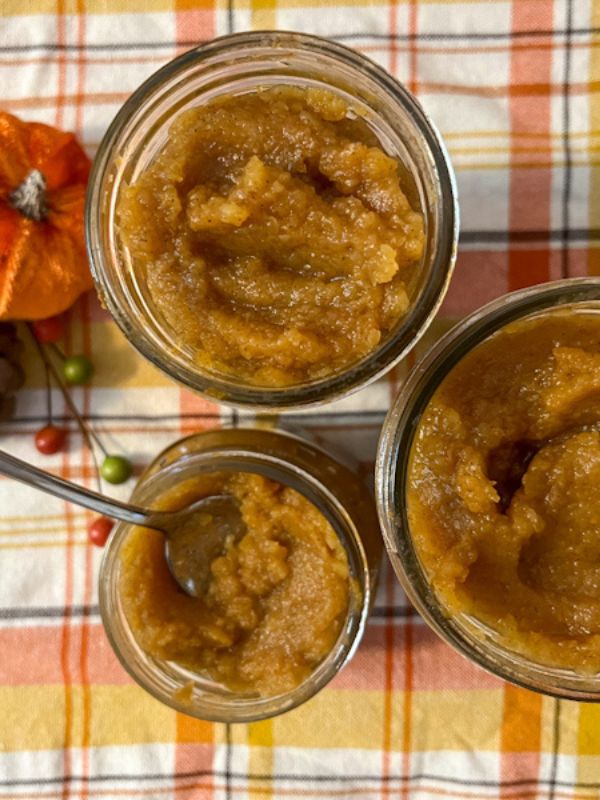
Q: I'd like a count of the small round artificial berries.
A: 5